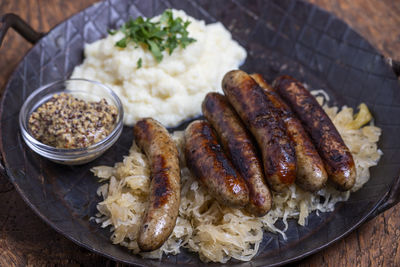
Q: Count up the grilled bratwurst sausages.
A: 6